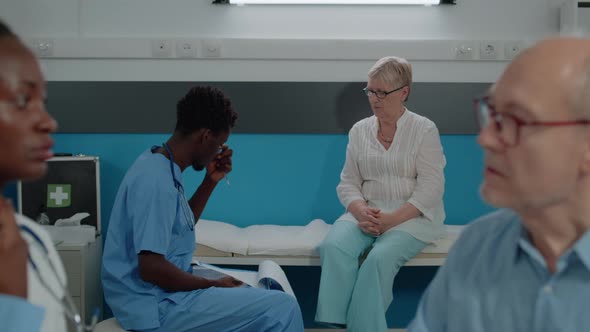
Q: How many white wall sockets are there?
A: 7